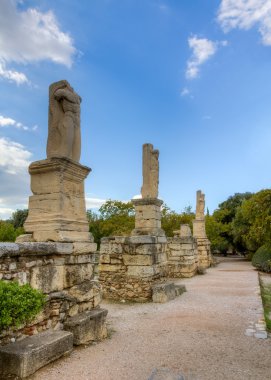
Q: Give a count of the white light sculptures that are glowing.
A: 0